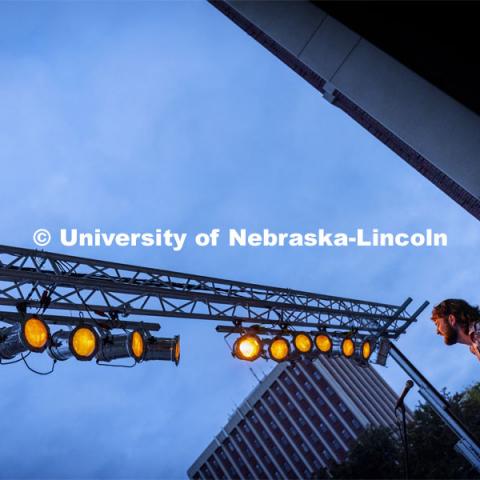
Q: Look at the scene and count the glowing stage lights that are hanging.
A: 10